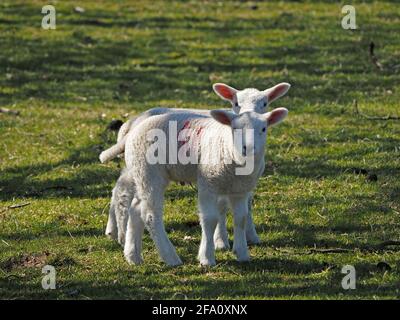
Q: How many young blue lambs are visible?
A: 0